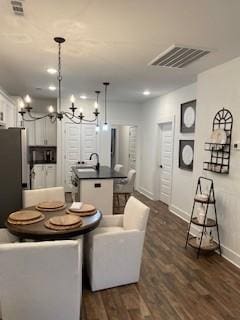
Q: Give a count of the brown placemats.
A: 4